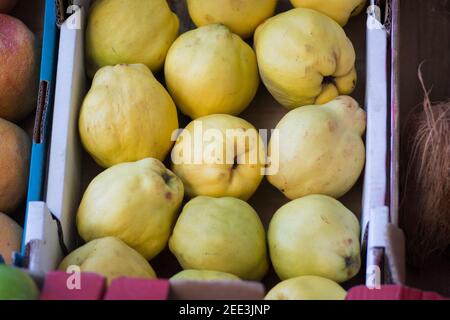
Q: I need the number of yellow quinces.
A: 14